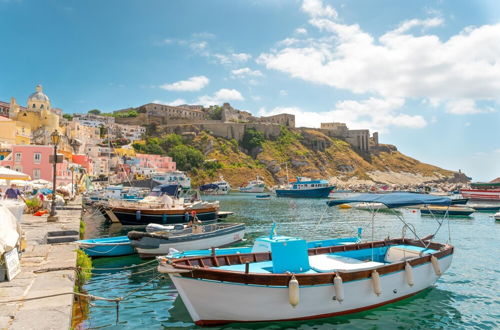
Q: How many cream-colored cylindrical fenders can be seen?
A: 5